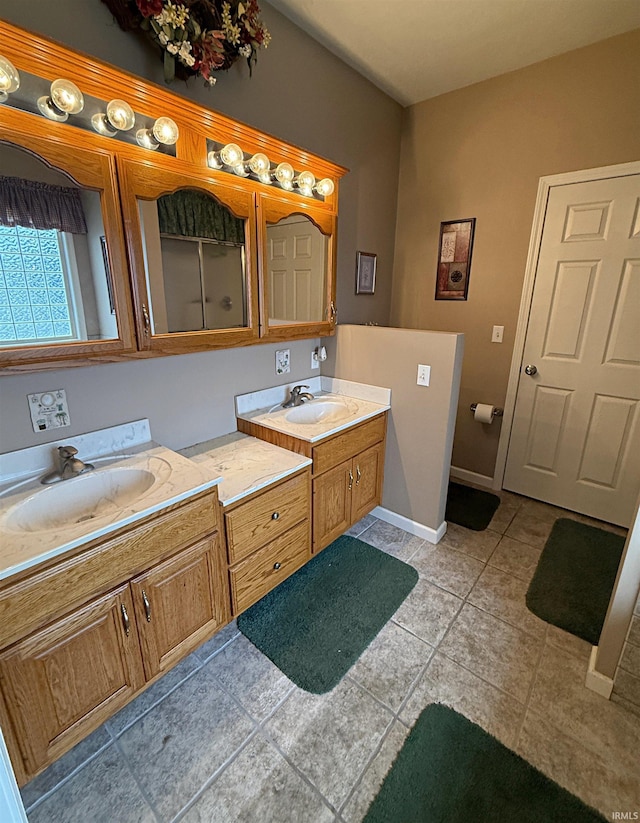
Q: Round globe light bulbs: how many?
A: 9